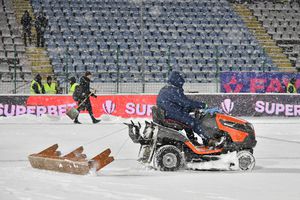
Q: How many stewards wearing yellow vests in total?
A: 4